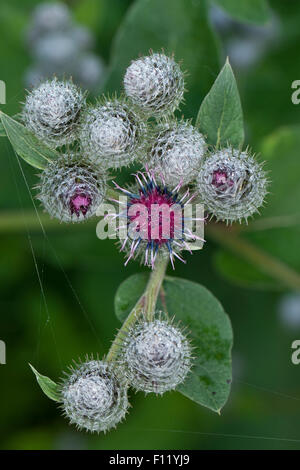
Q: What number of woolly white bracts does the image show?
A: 8